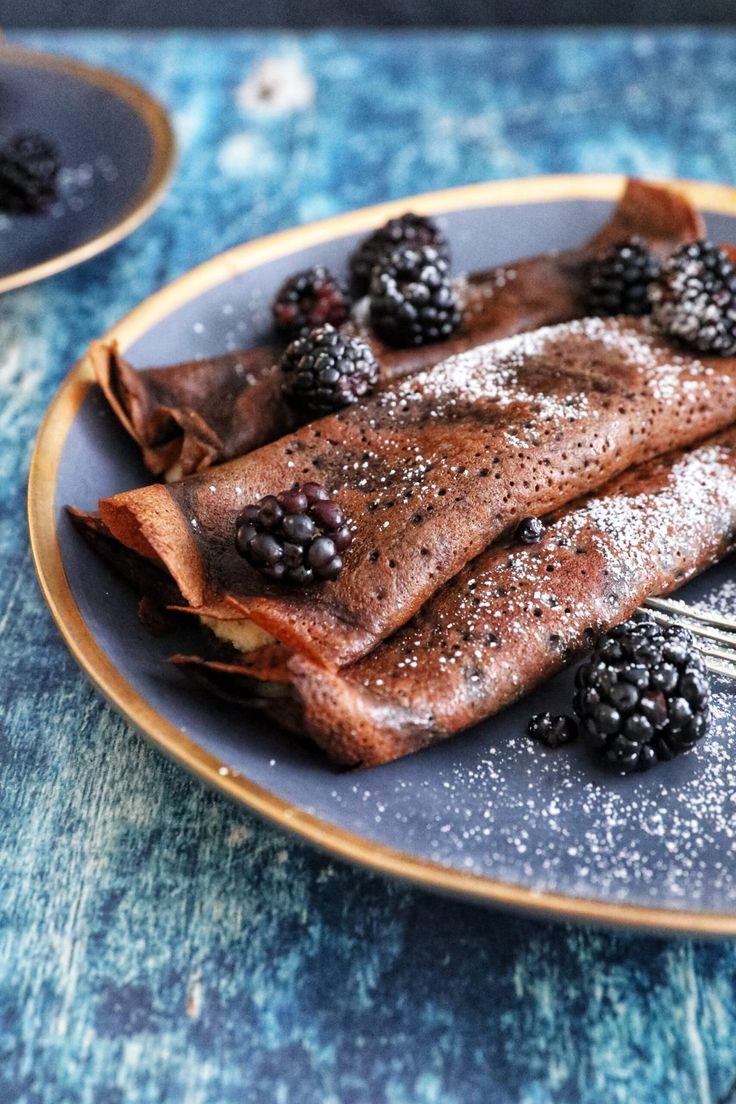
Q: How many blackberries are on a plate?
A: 9